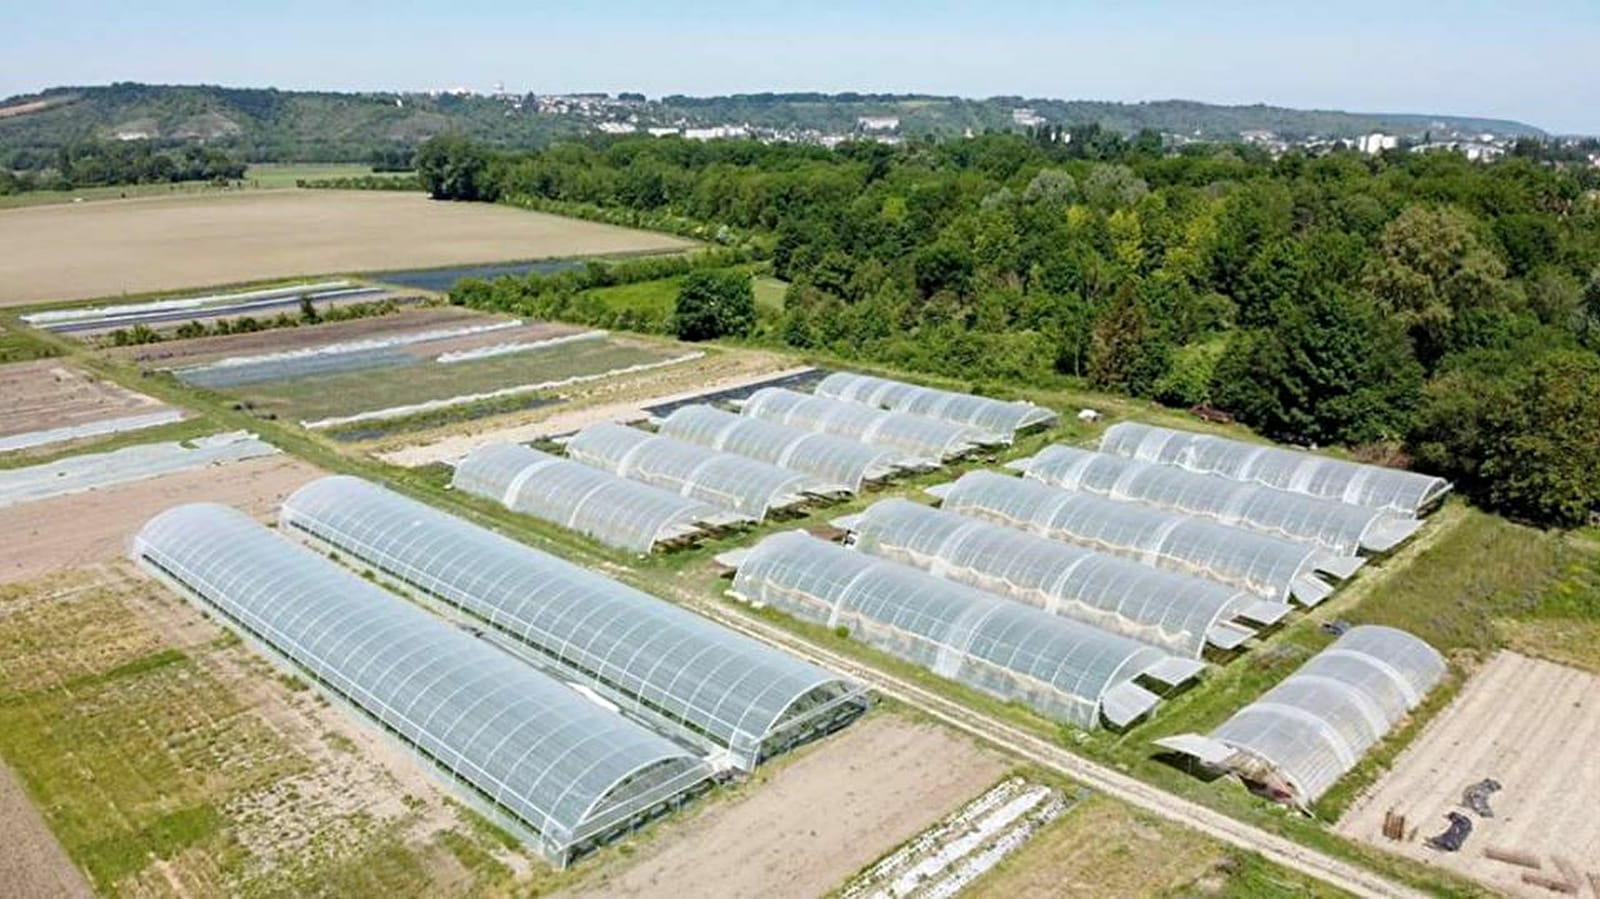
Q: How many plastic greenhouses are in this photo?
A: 13